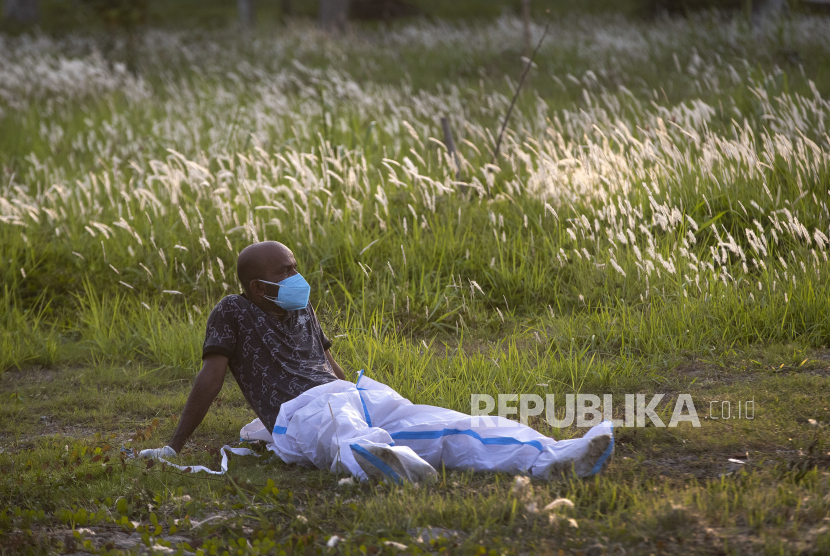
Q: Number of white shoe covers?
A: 2